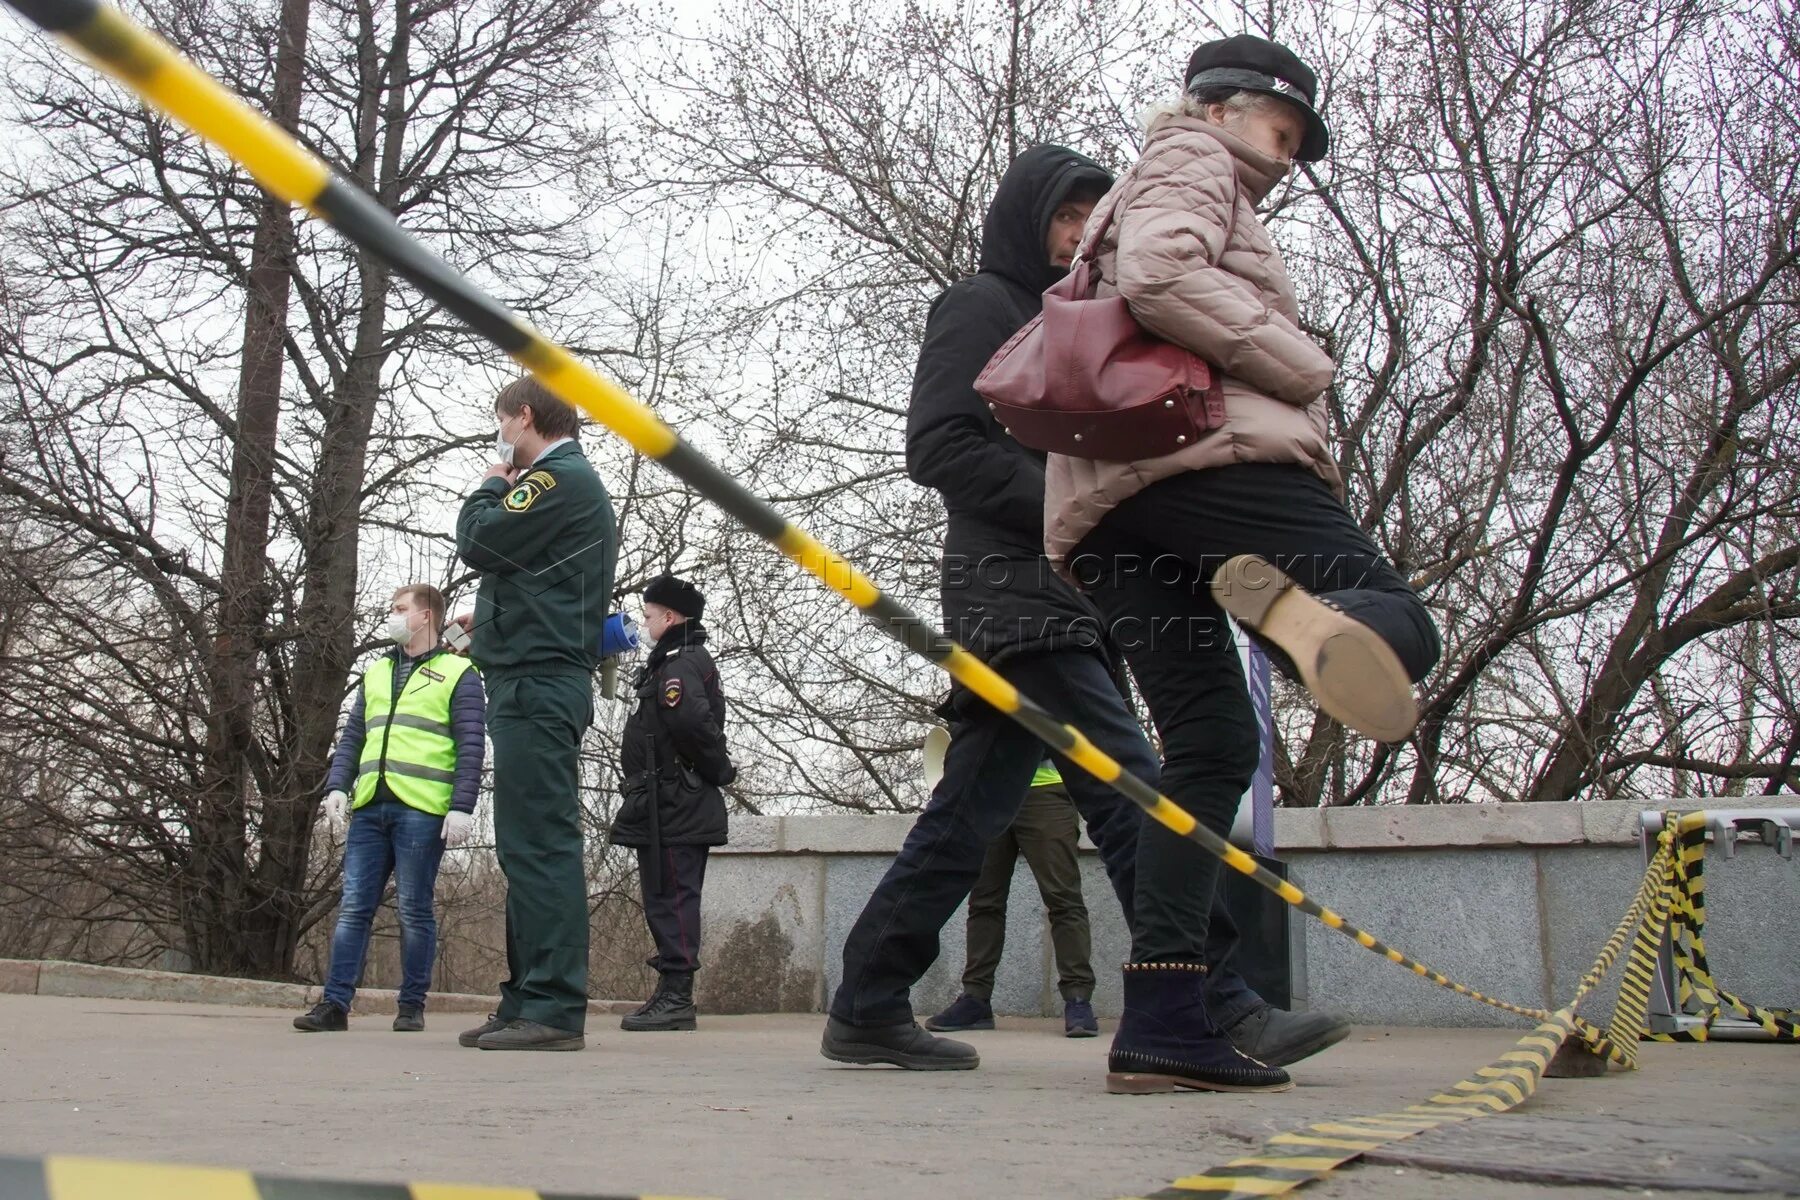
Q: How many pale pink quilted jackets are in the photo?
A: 1